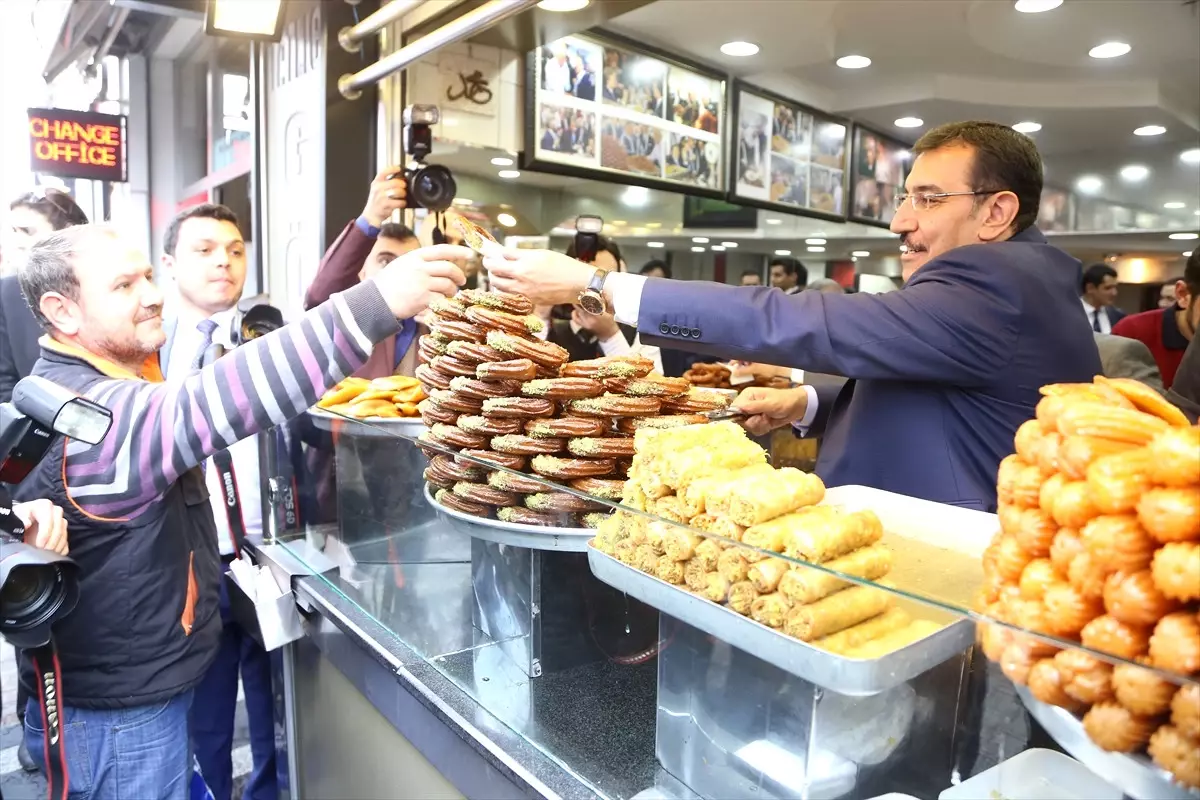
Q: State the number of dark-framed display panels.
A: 3